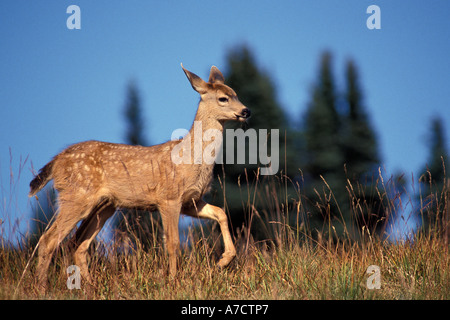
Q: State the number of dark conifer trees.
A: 5